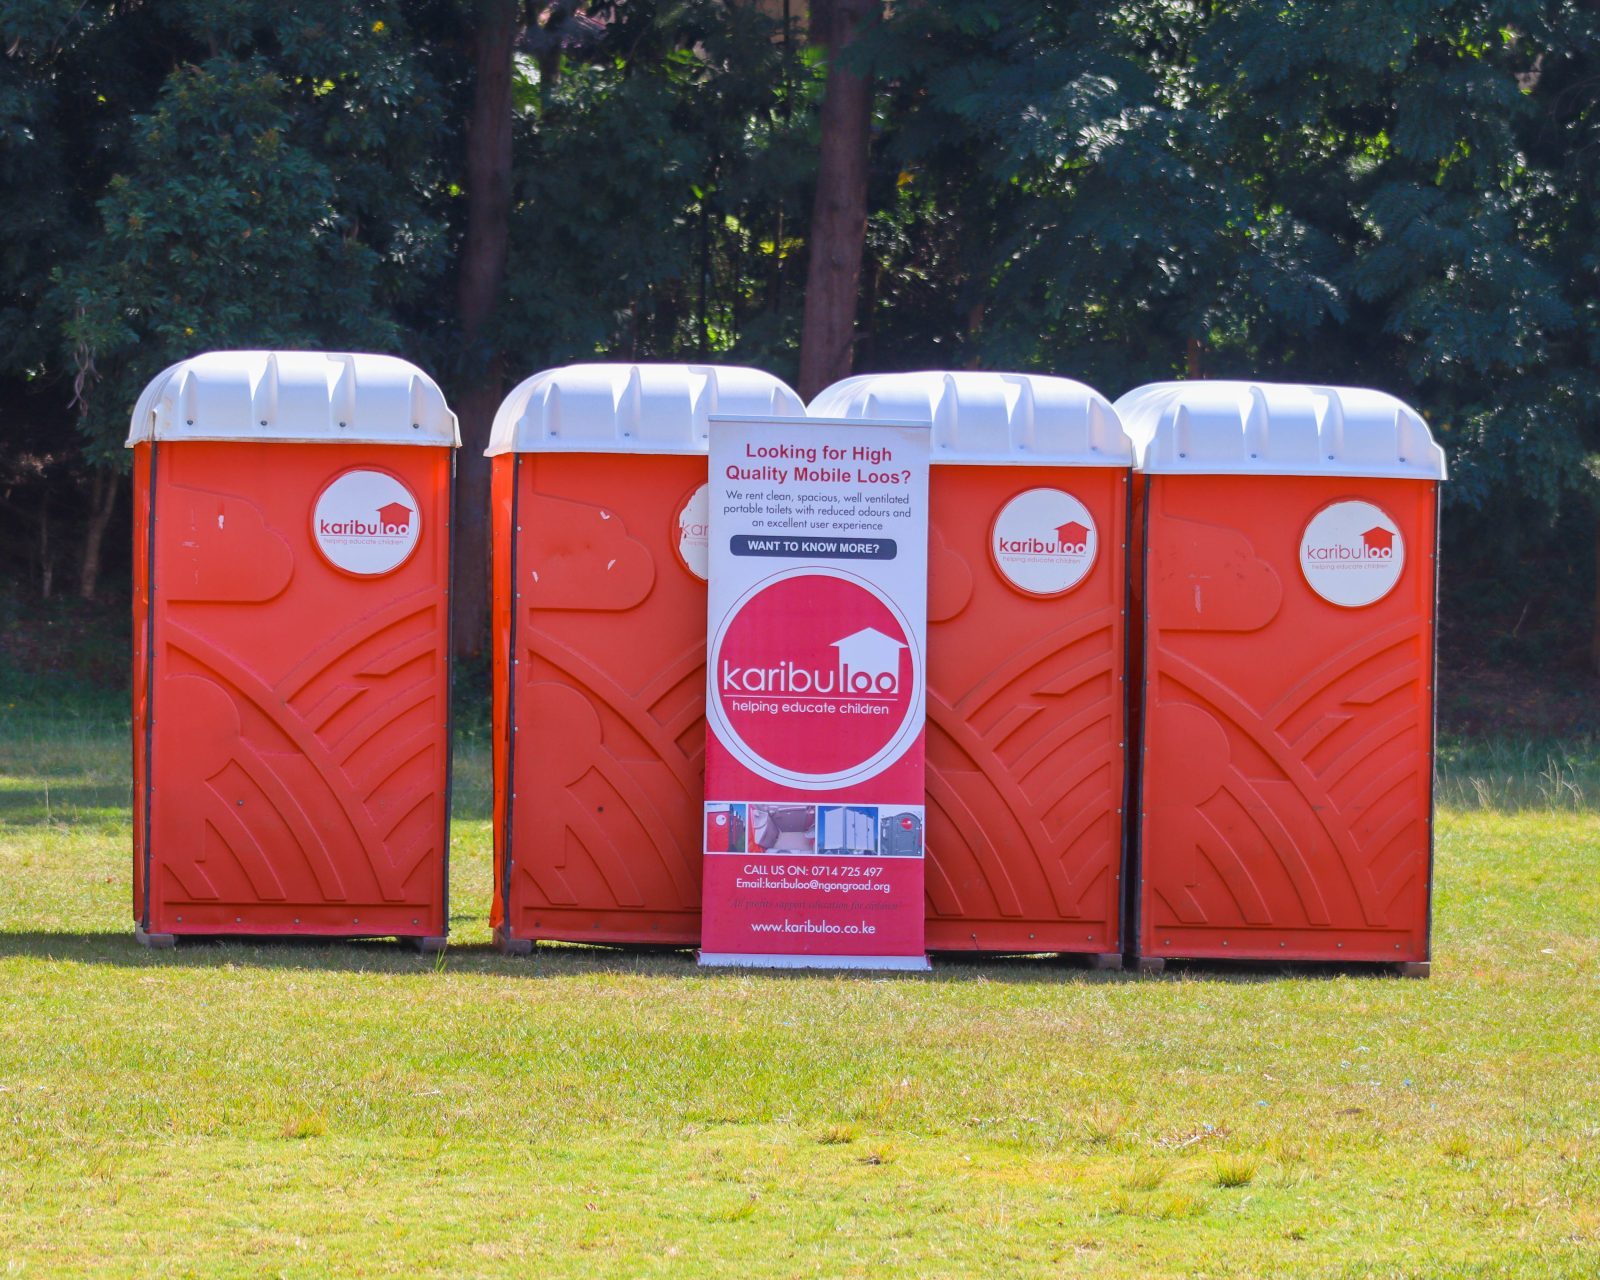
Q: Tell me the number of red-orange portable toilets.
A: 4